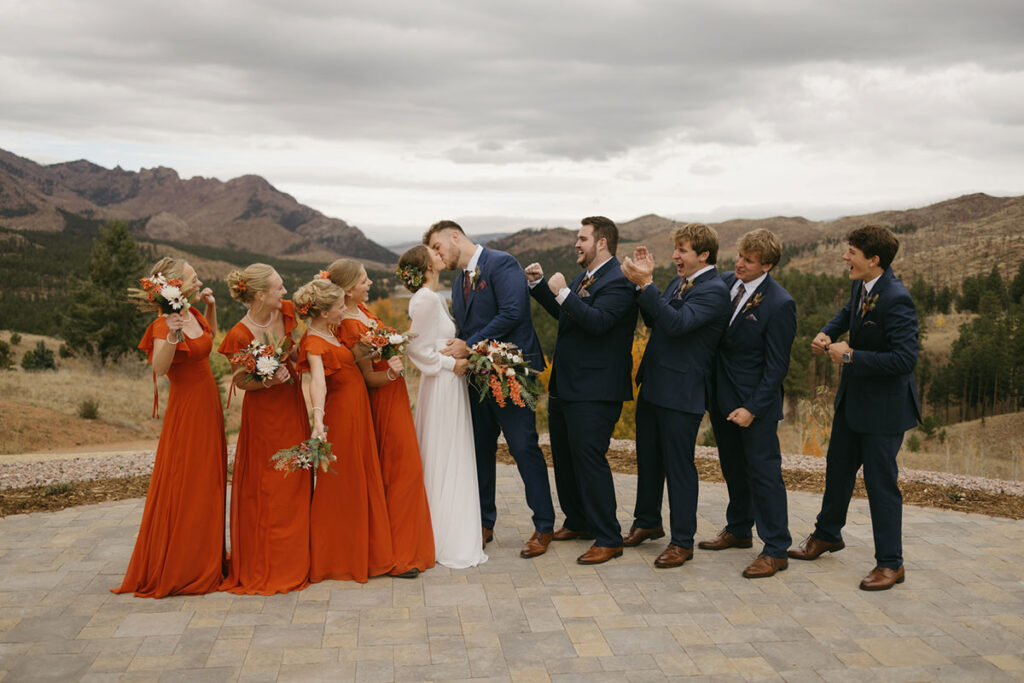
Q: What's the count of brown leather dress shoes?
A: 10